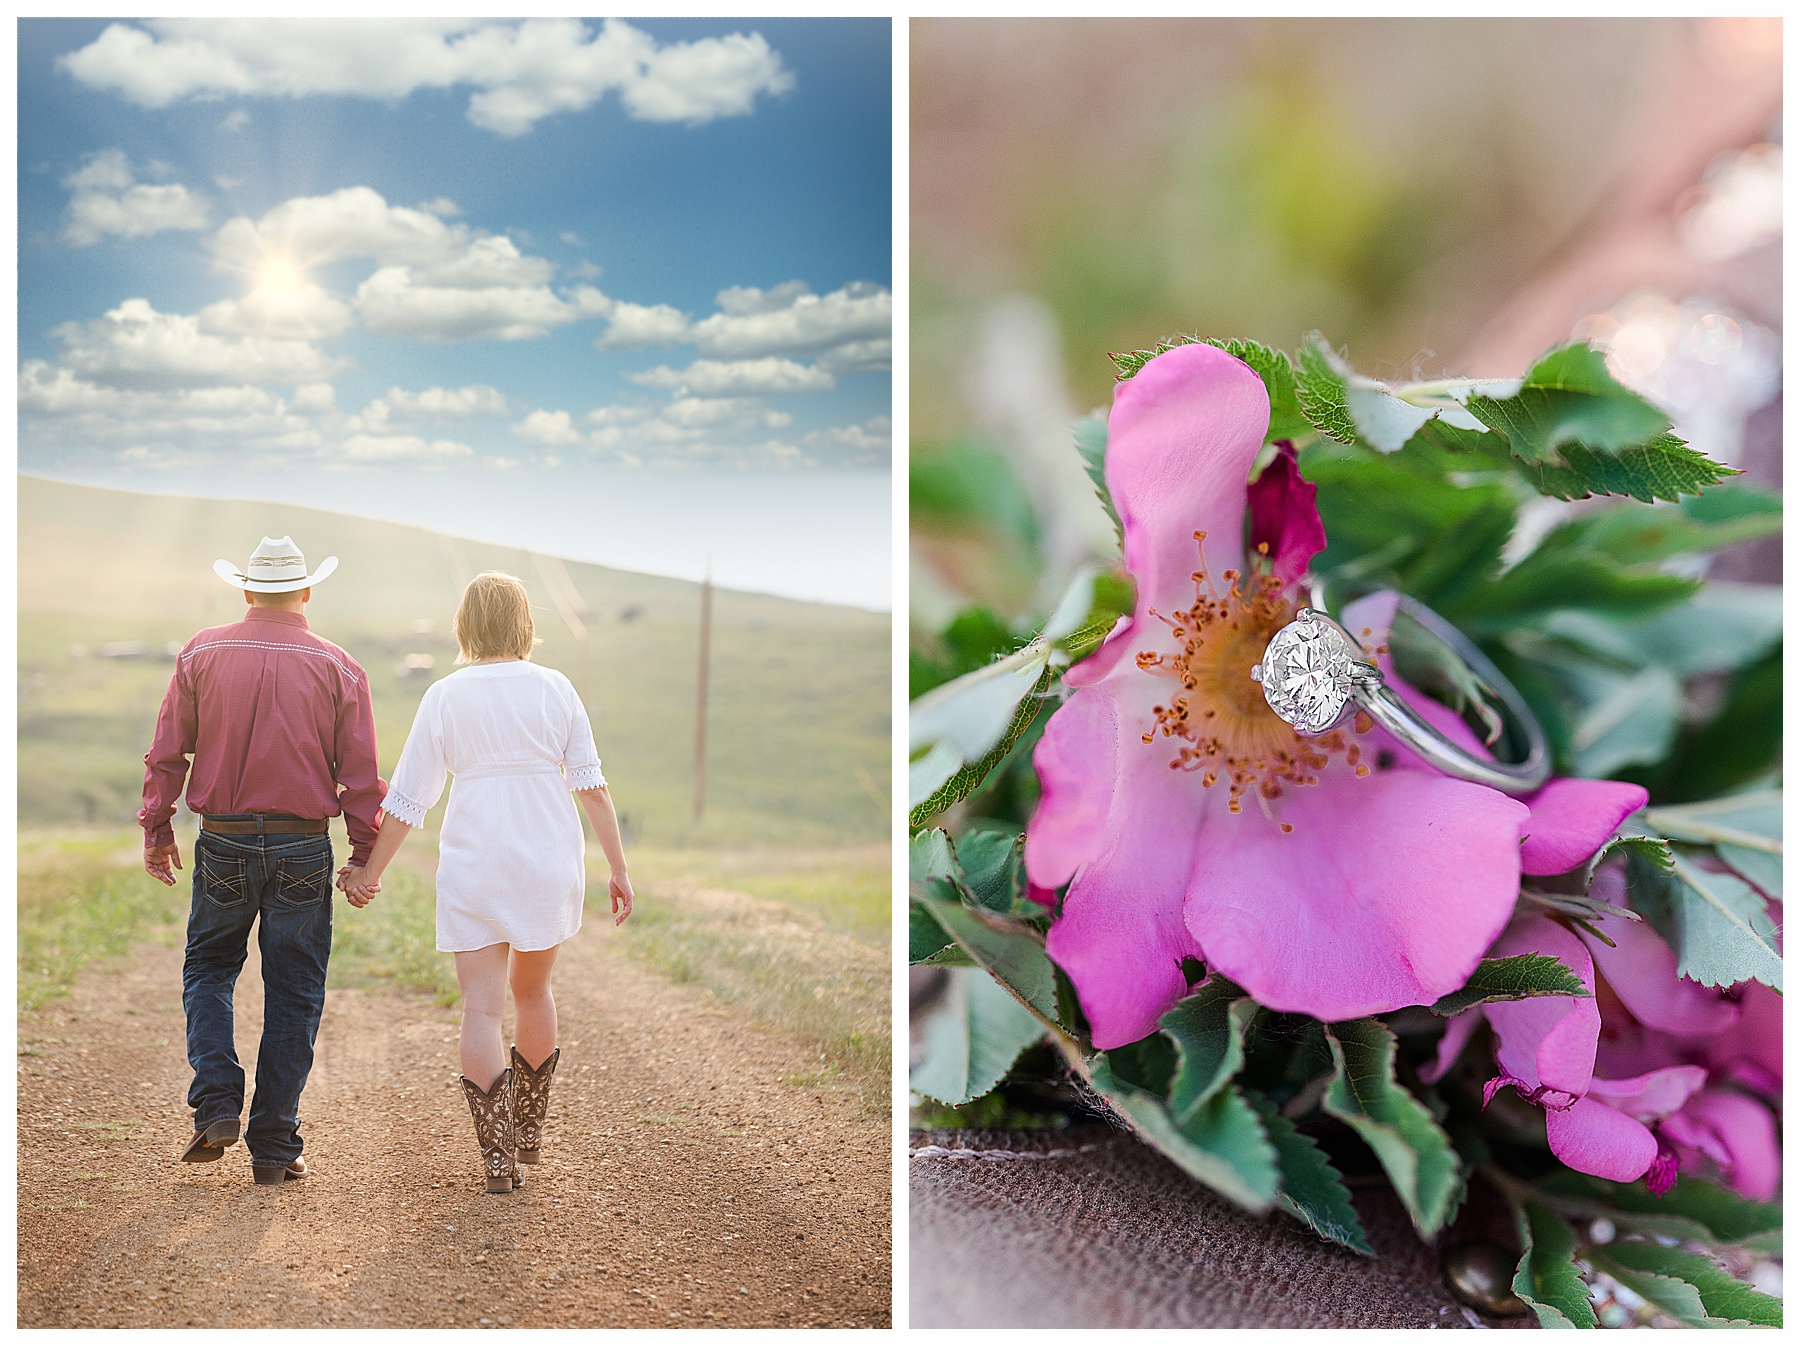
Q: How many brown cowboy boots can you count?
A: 4